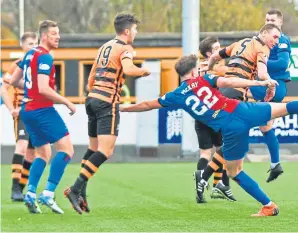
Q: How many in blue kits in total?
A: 3